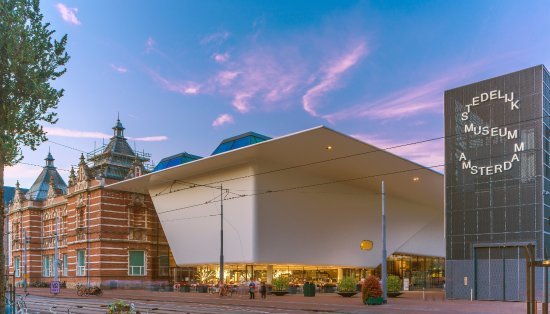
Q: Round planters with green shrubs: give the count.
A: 3